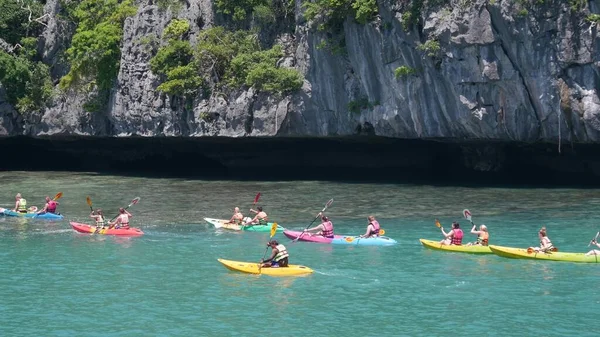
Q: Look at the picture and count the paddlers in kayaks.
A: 13